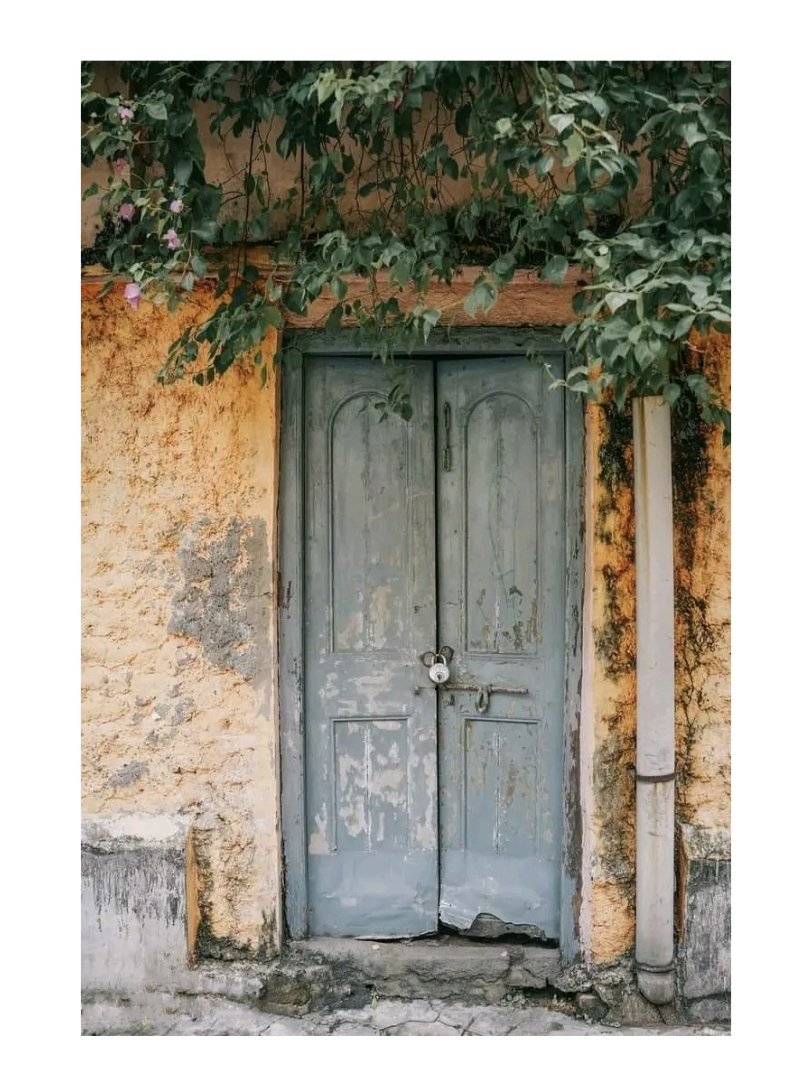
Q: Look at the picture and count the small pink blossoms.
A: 6